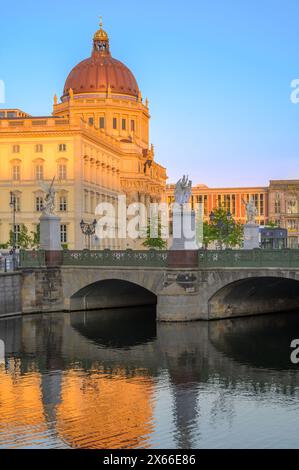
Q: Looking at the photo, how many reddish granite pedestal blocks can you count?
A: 2